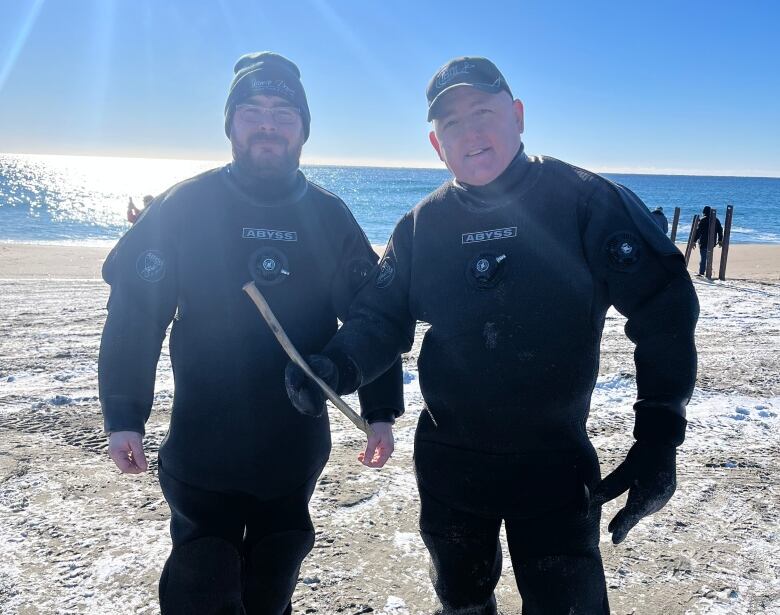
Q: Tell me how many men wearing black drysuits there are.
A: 2